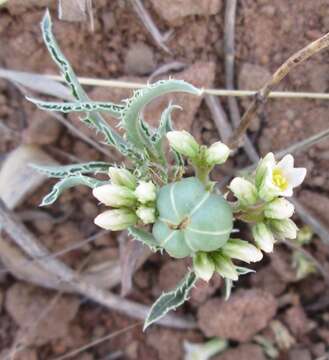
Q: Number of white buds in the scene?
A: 14